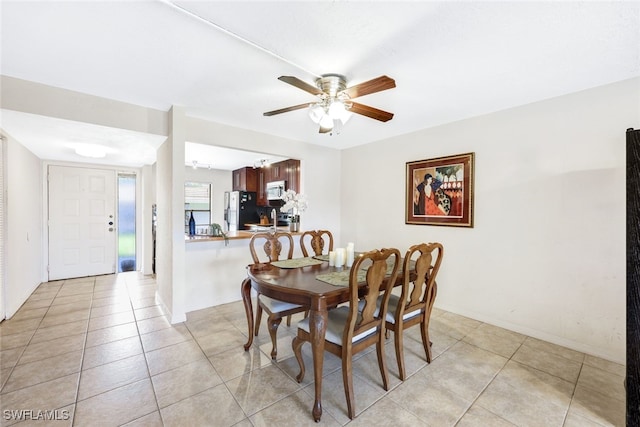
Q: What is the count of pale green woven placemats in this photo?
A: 4